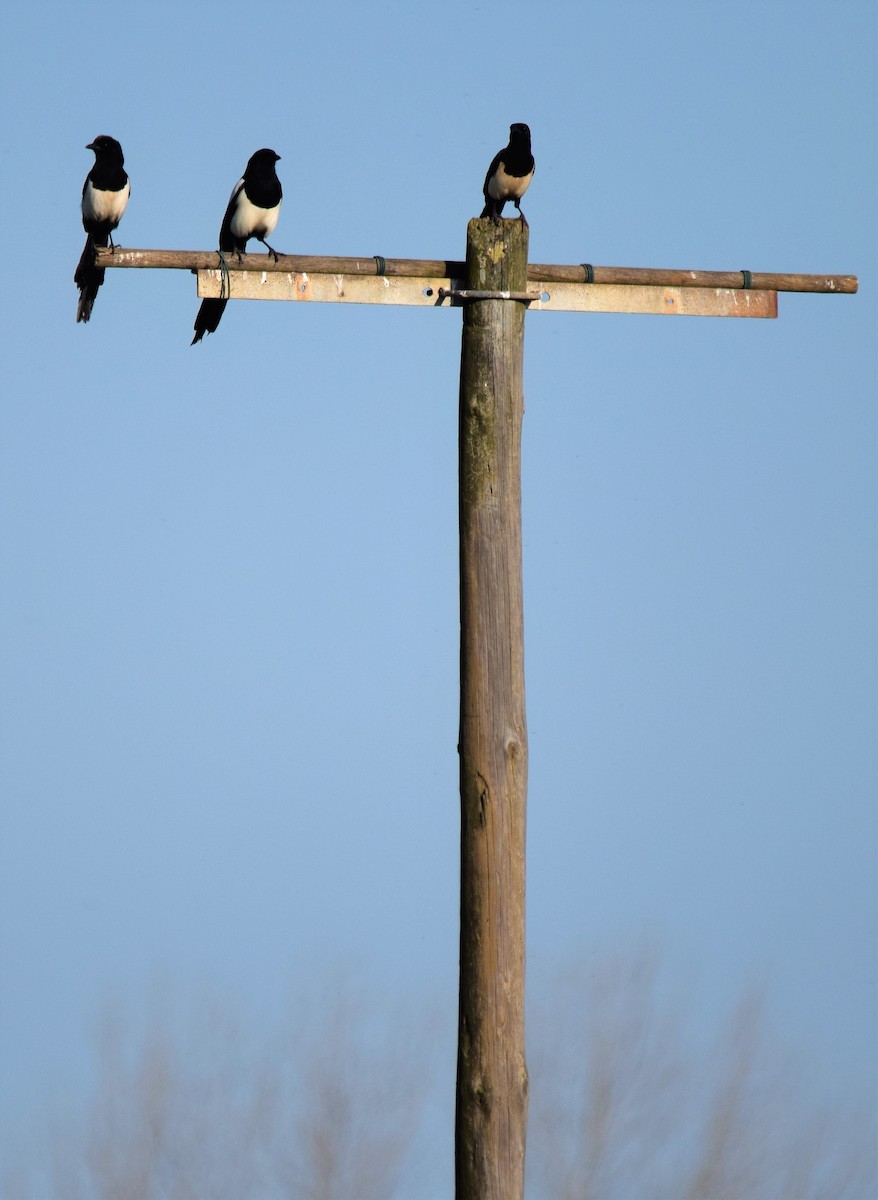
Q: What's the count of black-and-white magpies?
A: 3